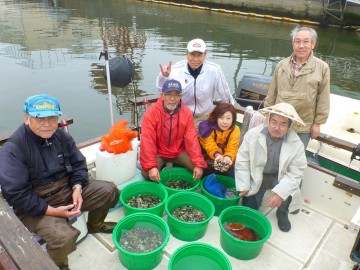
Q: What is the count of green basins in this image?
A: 7